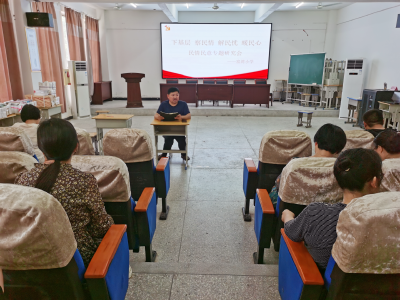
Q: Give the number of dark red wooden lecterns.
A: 1